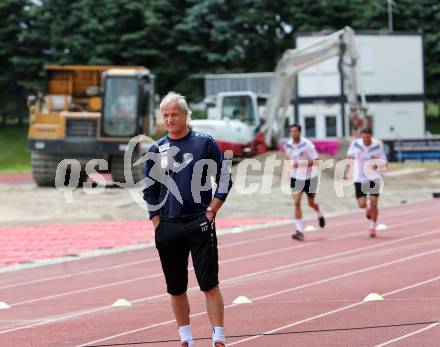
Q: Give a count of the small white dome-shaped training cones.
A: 7